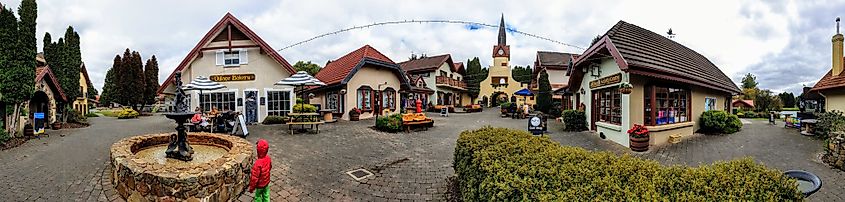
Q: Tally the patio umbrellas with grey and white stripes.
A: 2